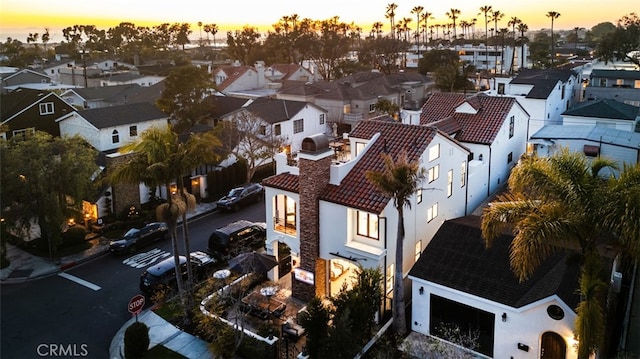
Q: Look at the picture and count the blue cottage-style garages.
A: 0